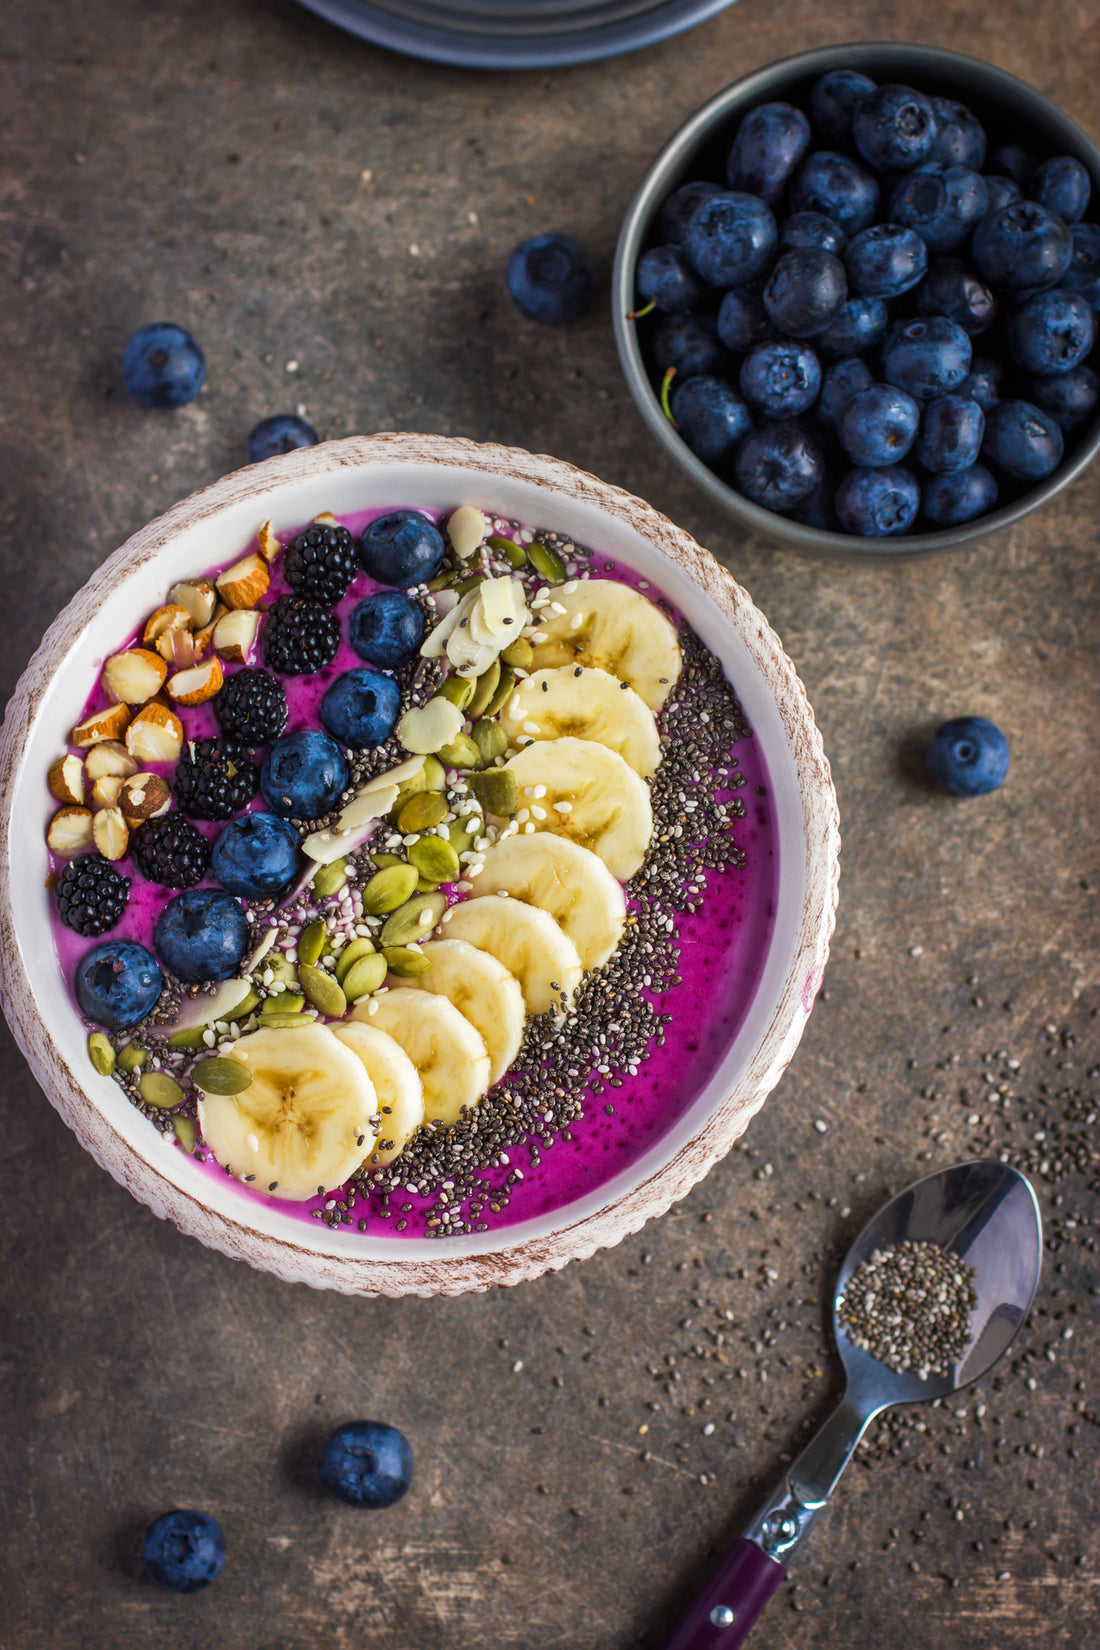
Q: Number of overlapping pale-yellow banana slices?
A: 9